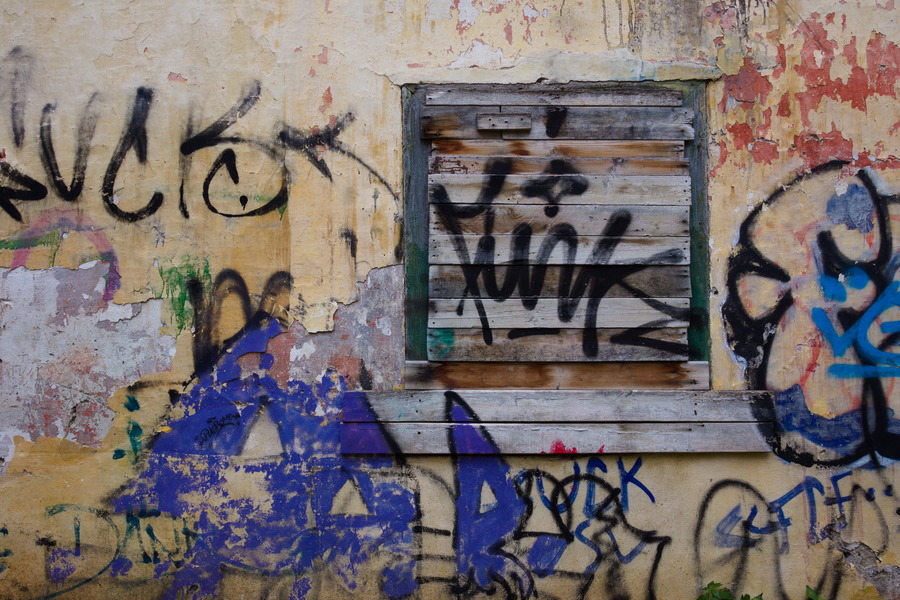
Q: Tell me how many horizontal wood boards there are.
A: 13